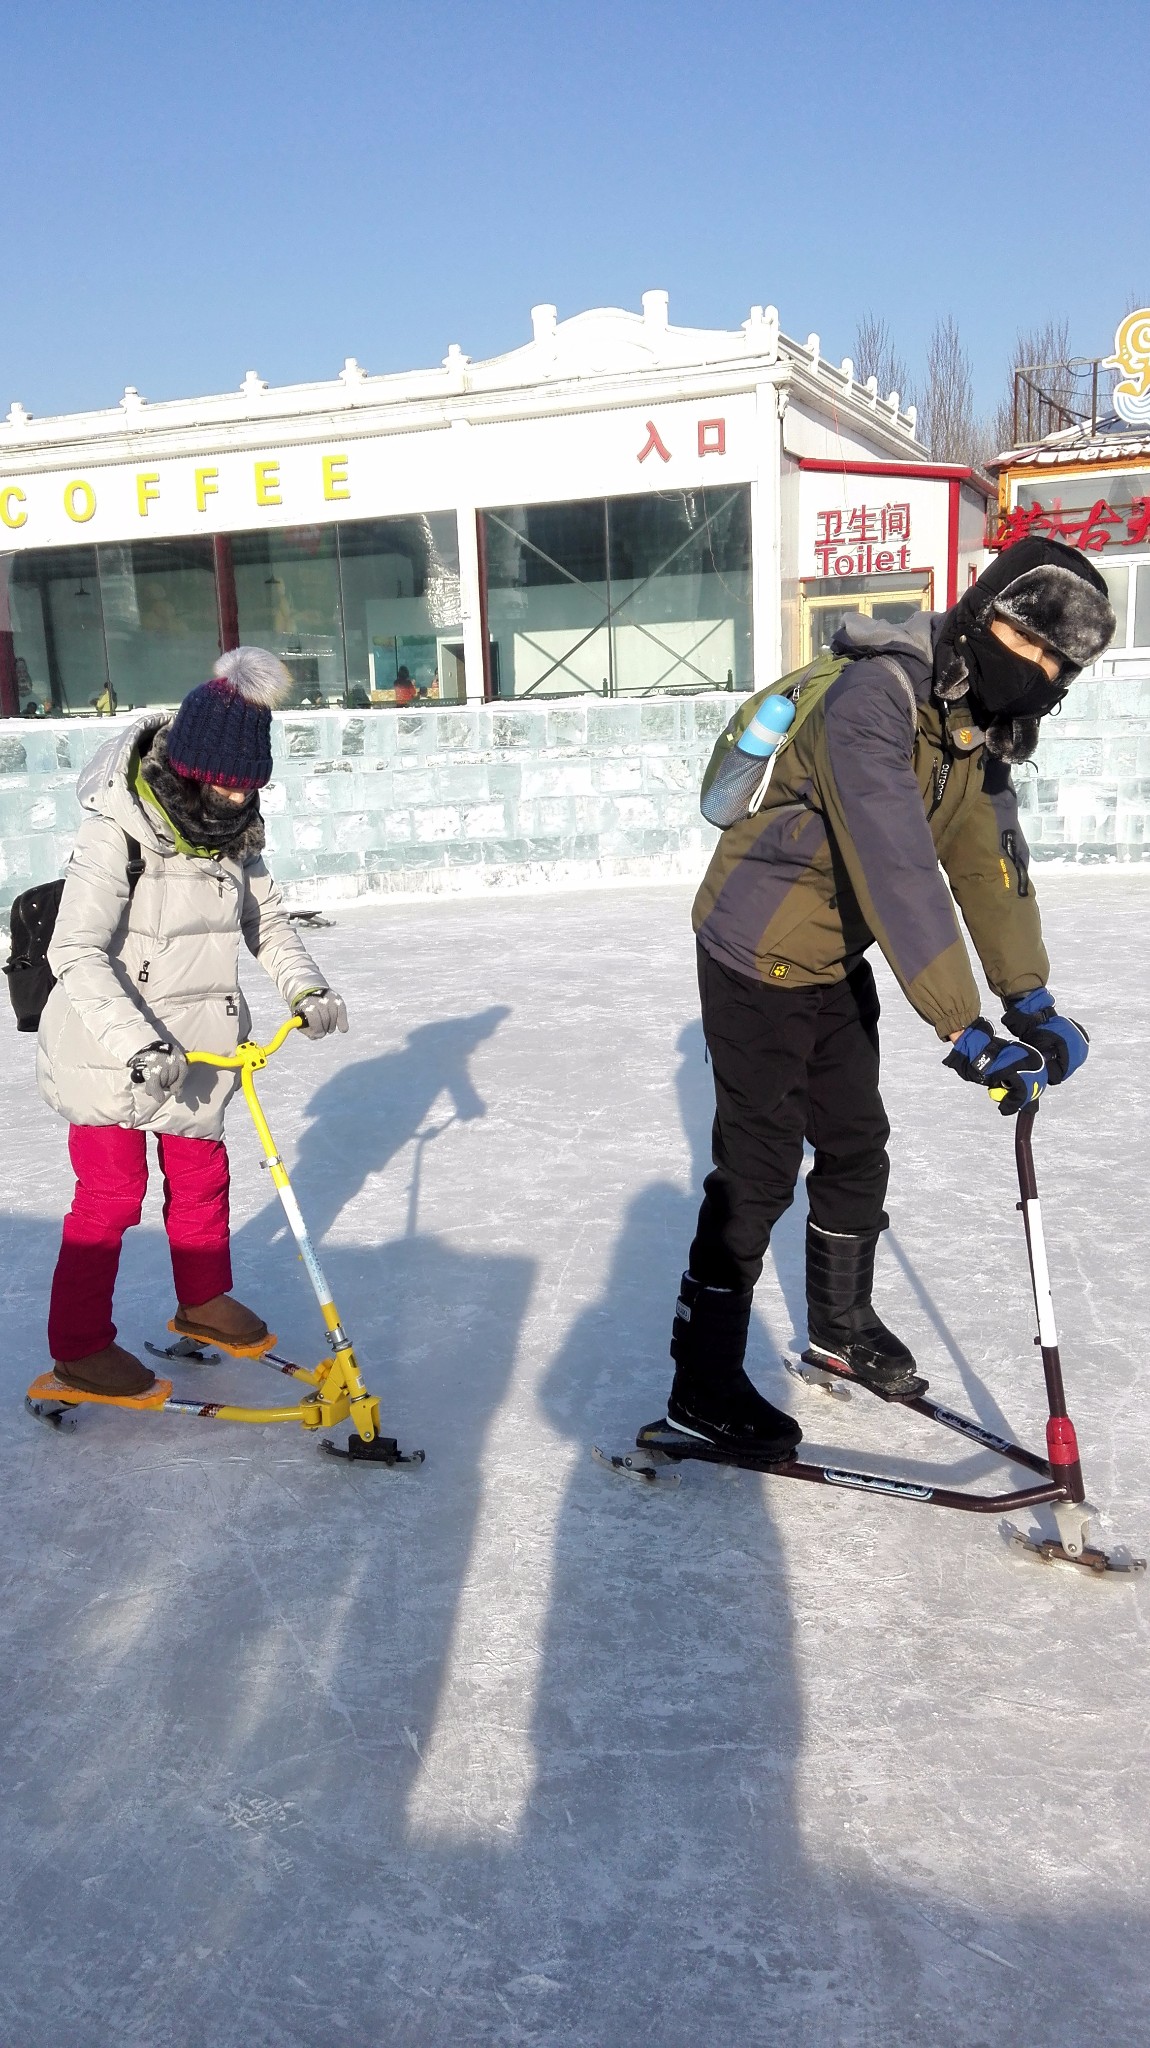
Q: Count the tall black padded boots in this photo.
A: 2